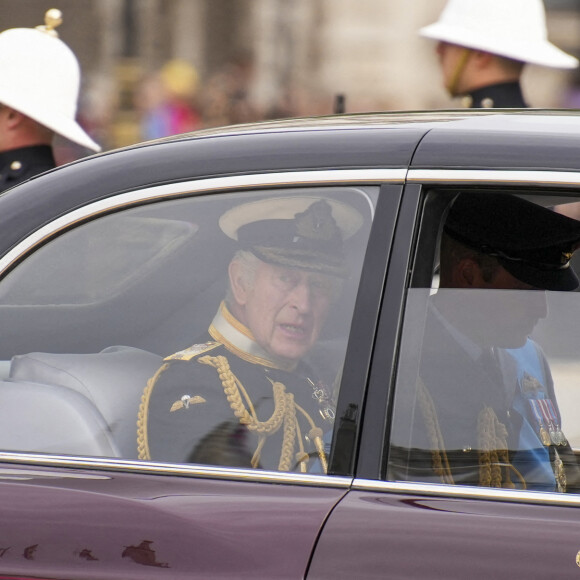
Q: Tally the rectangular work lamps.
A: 0